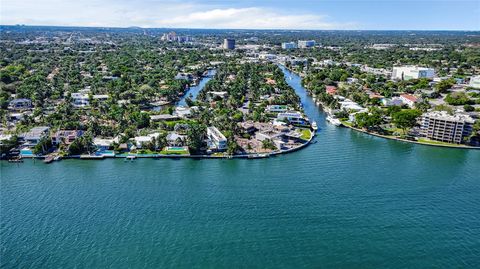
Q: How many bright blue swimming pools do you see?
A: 3